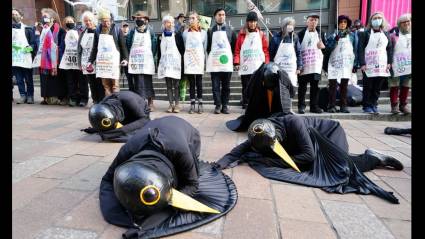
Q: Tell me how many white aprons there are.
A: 15